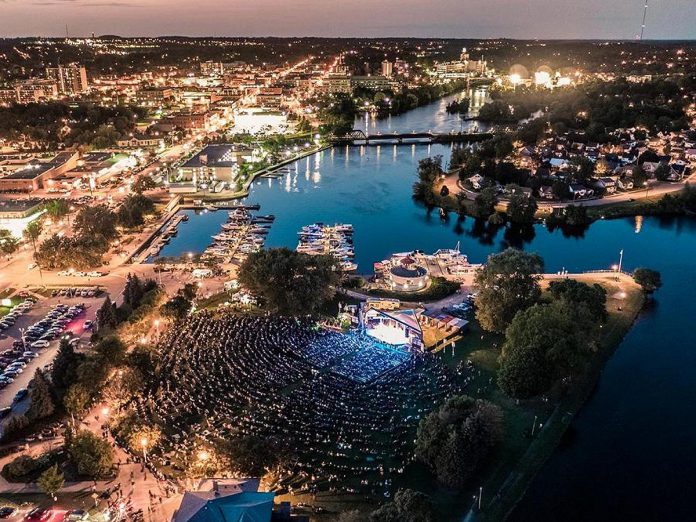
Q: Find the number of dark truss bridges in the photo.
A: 1